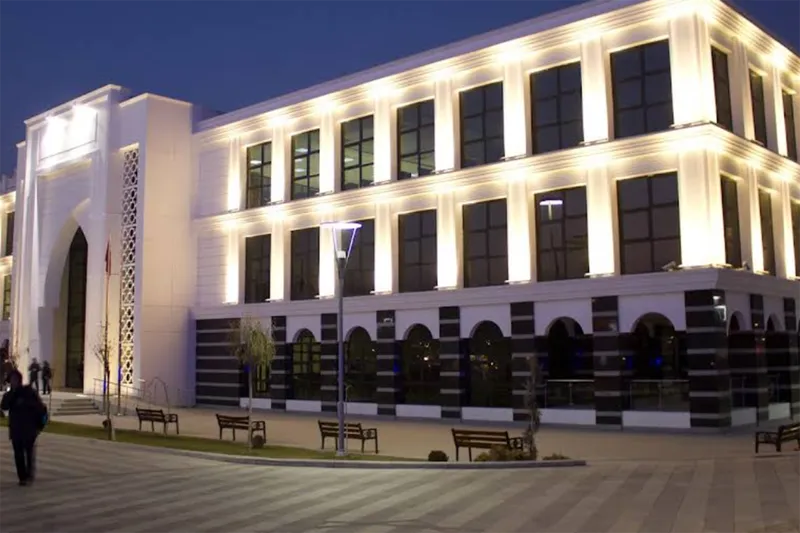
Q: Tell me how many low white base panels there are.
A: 9